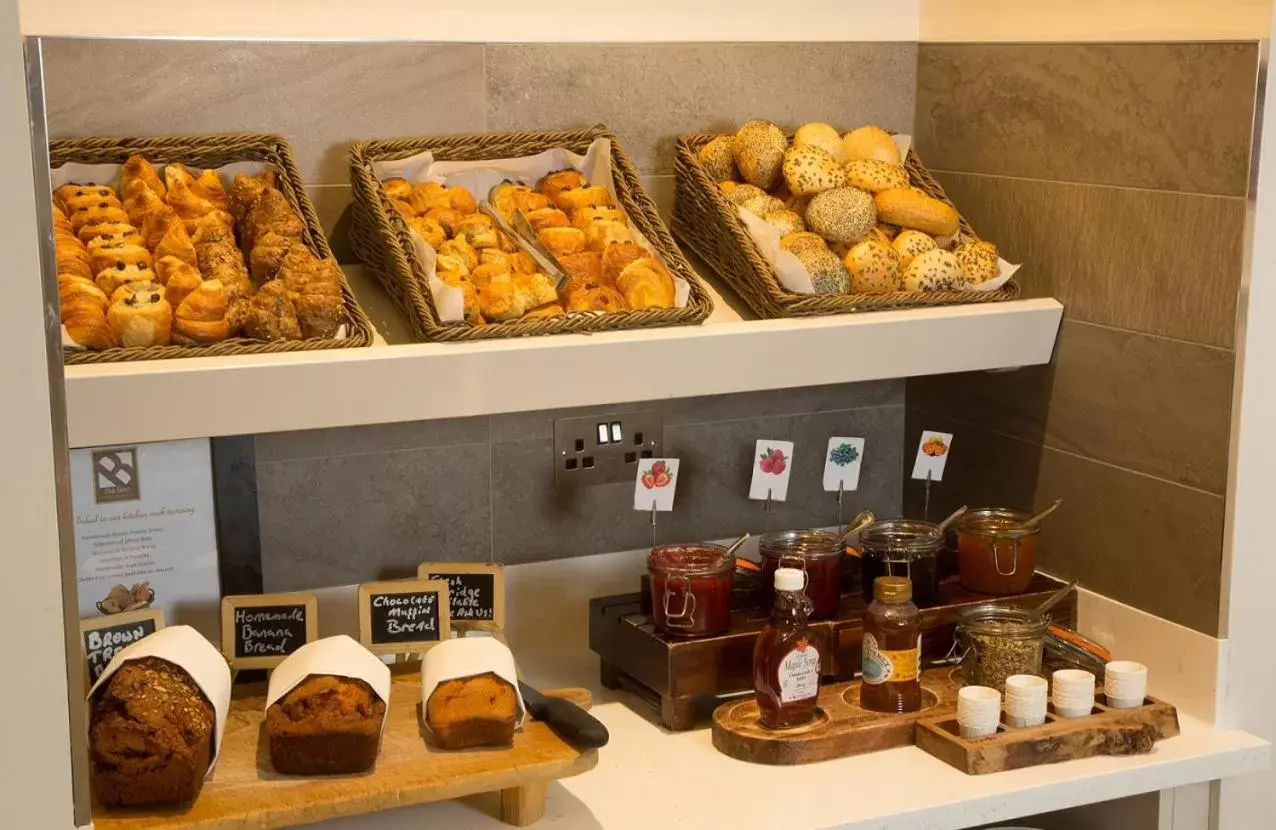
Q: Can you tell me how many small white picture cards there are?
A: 4